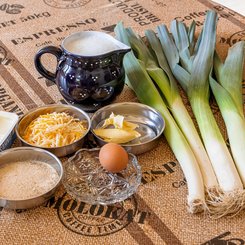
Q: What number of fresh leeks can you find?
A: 4